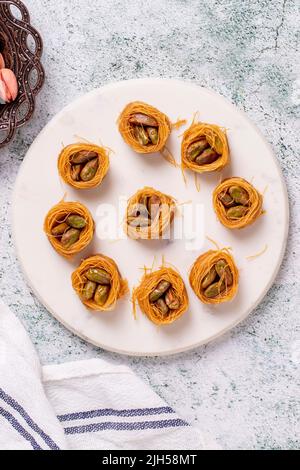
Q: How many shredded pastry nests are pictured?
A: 9